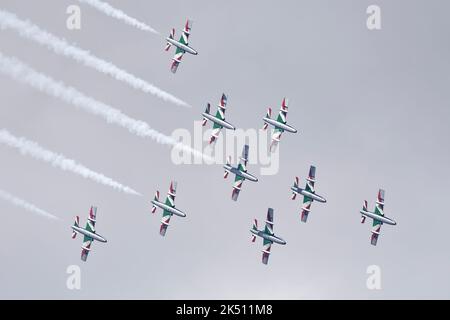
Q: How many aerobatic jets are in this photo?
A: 9